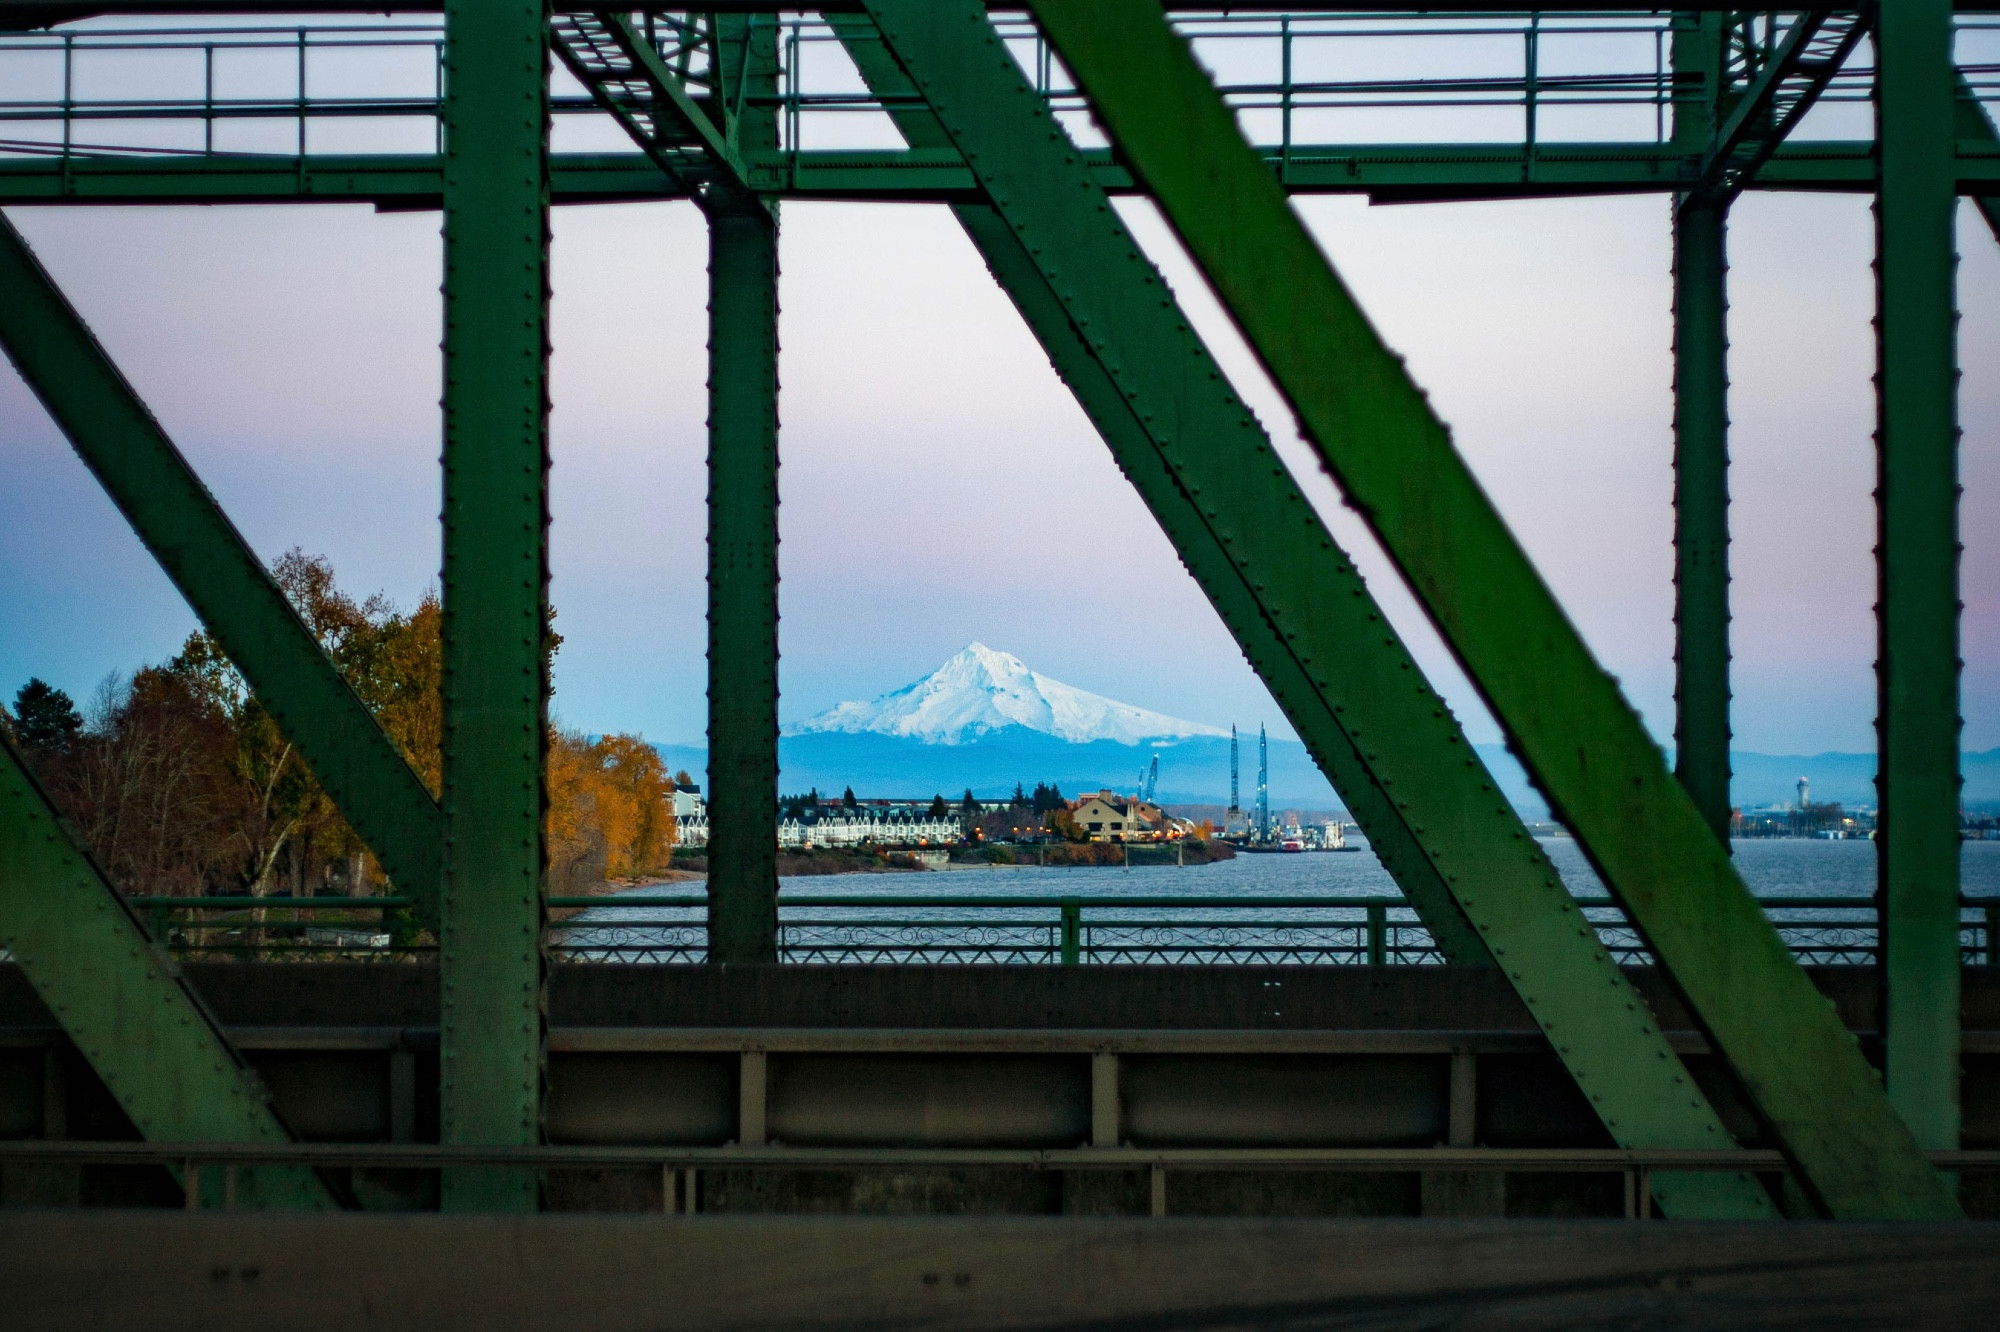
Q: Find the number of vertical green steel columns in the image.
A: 4